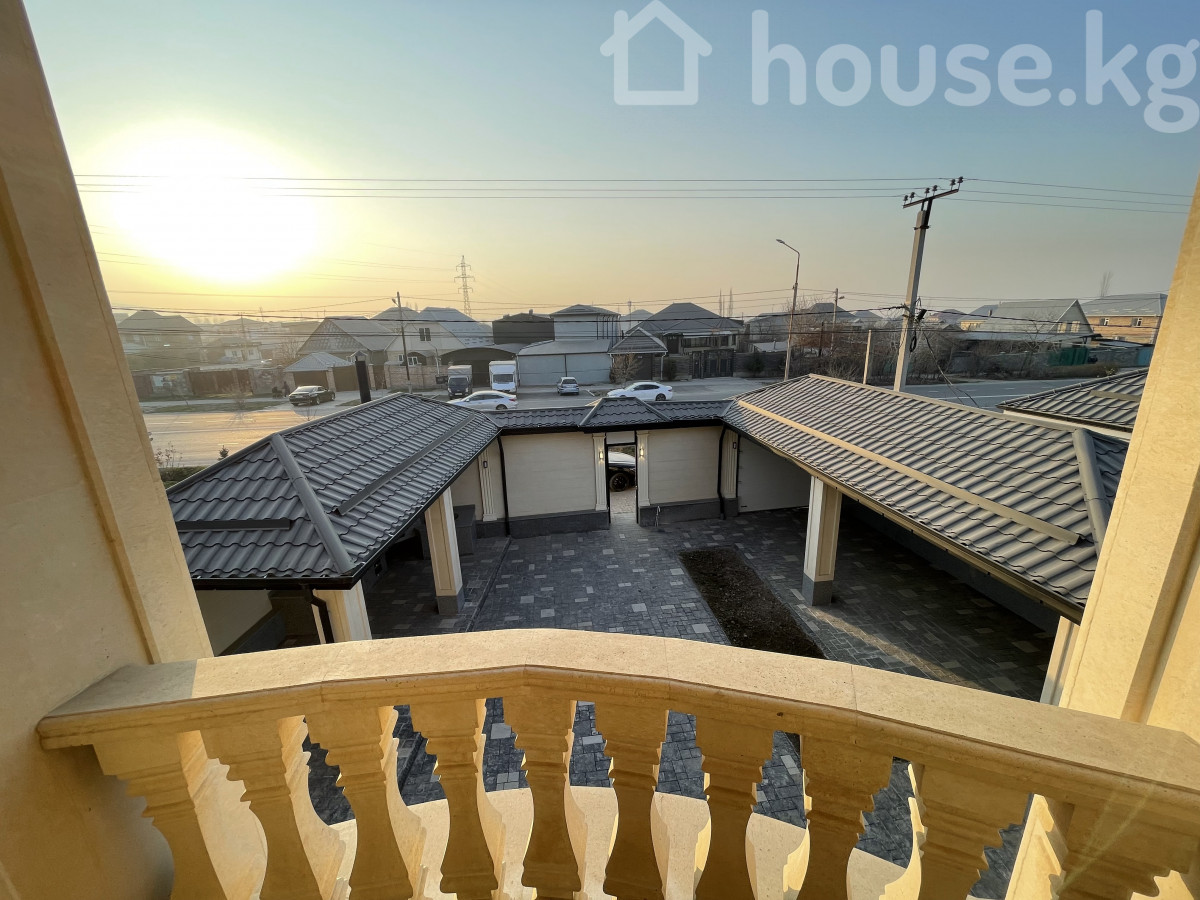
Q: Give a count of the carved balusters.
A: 10